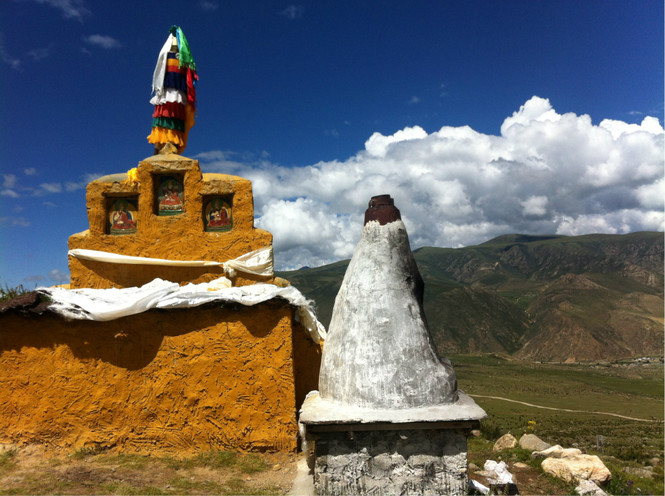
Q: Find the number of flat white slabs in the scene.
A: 1